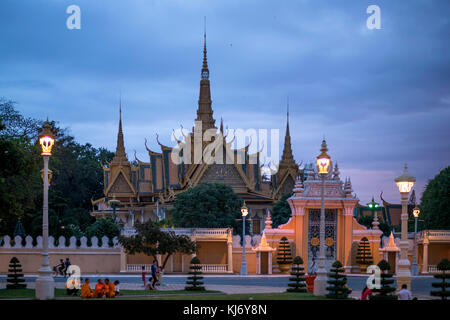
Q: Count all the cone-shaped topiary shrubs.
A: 8